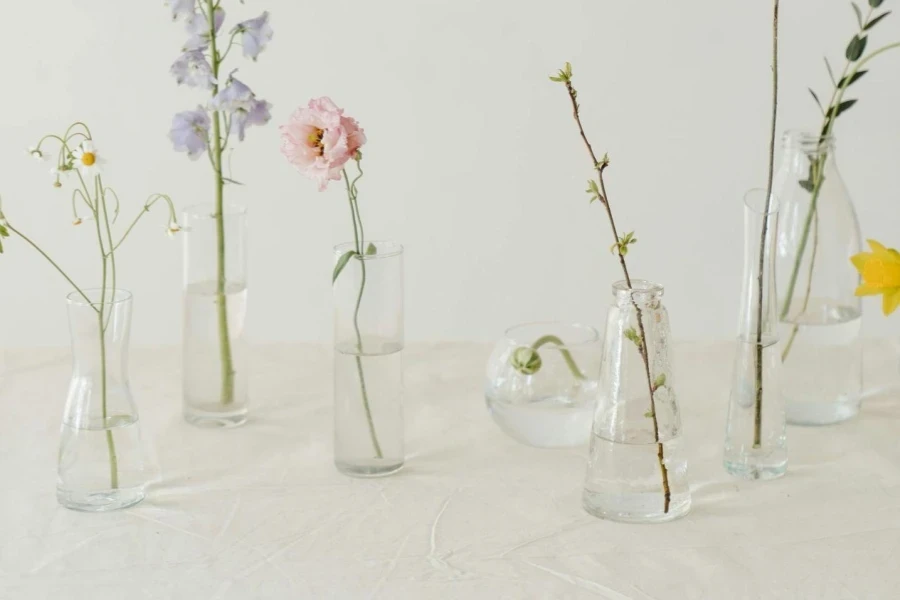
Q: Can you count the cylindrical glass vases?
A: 2